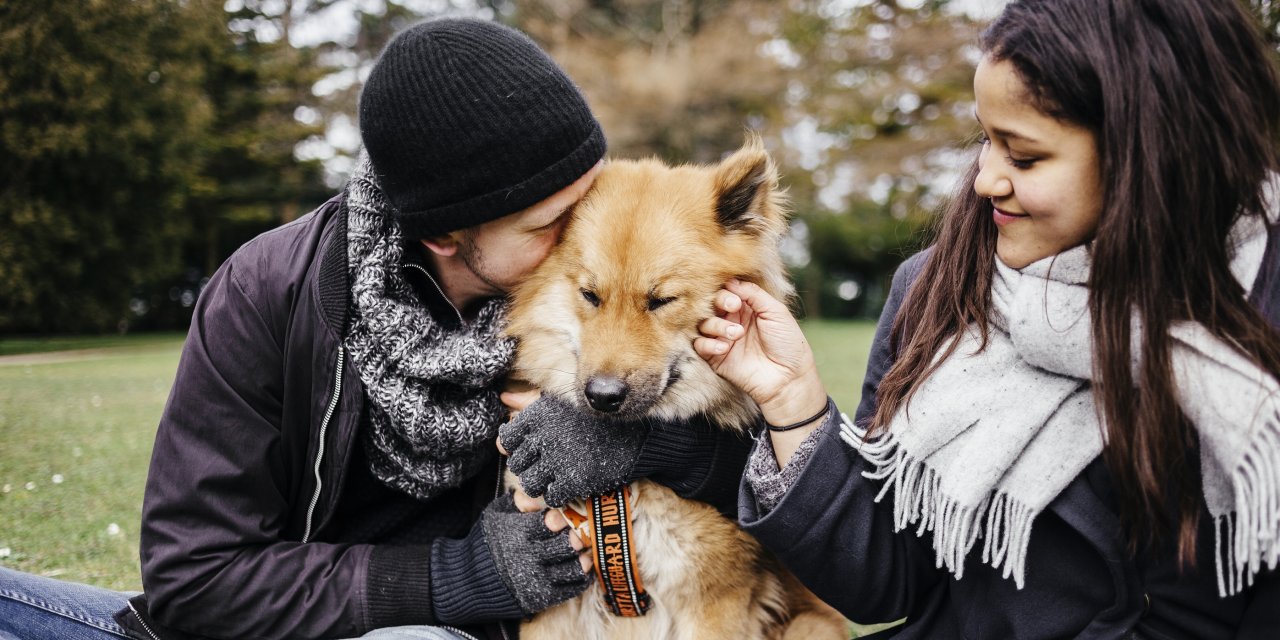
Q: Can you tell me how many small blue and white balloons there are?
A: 0